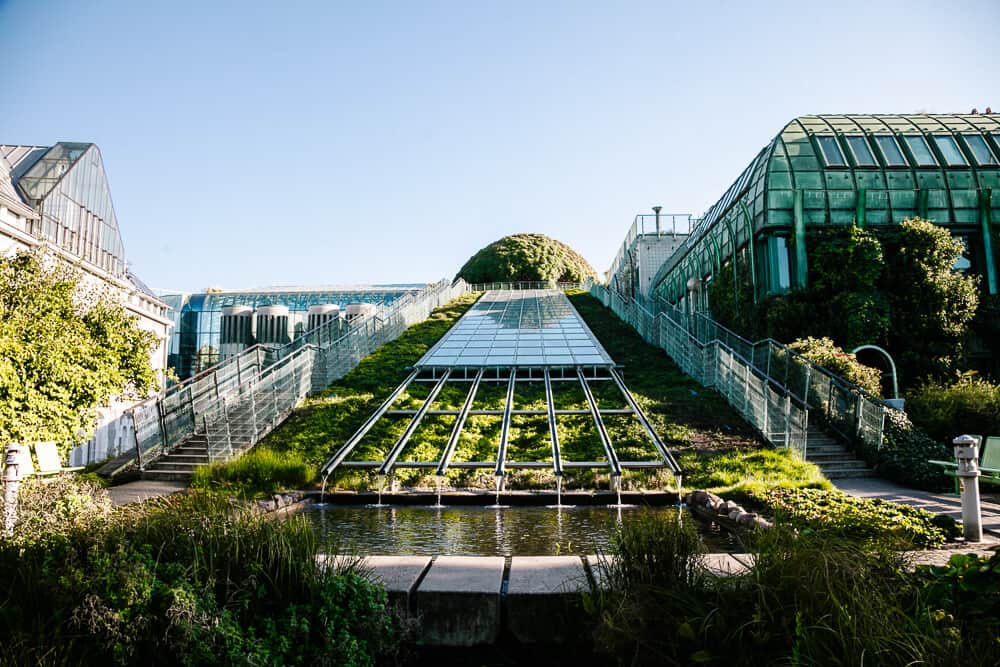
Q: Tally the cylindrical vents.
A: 4